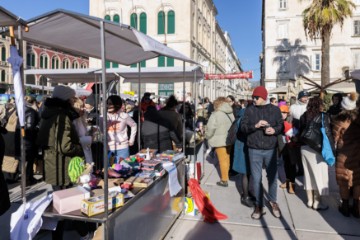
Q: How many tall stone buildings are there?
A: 2